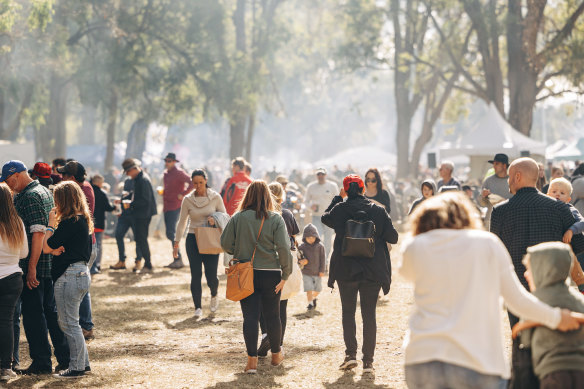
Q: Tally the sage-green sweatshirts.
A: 2